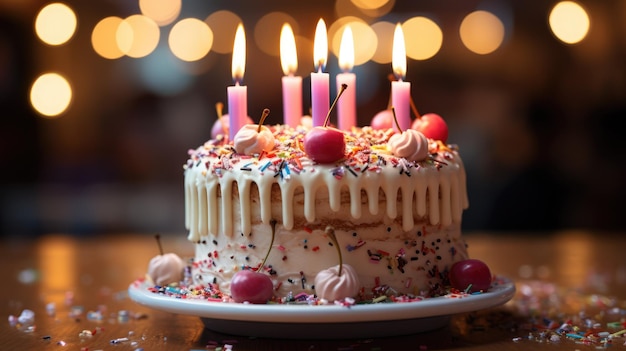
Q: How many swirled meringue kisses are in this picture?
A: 4